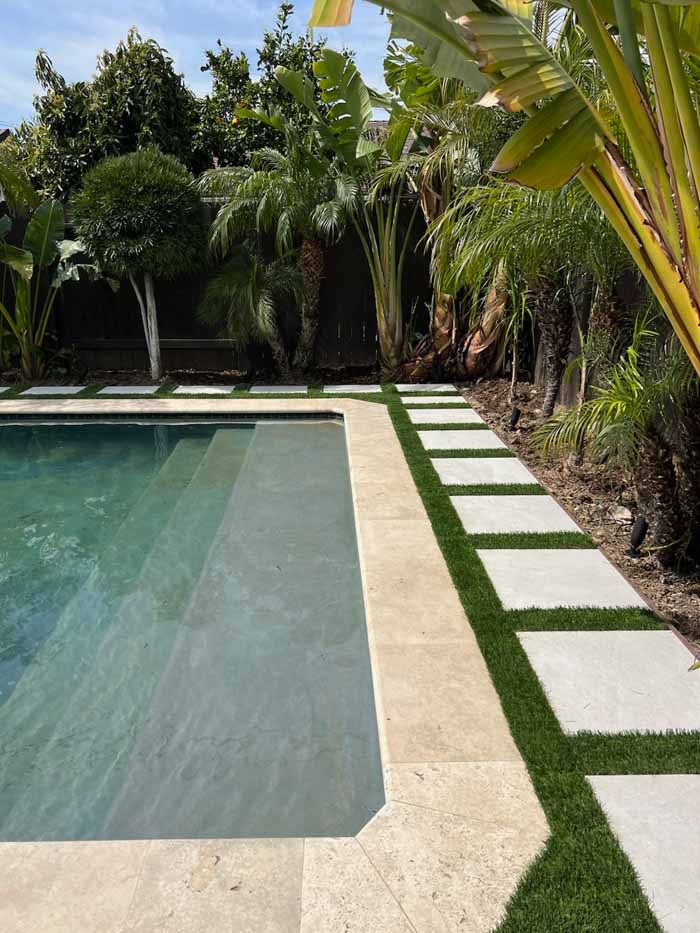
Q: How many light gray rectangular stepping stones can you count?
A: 15